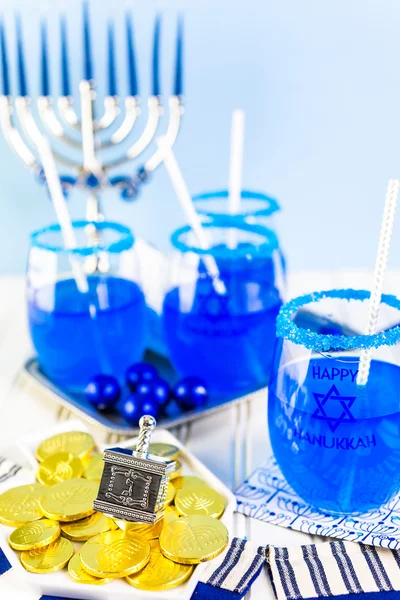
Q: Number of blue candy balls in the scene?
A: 5